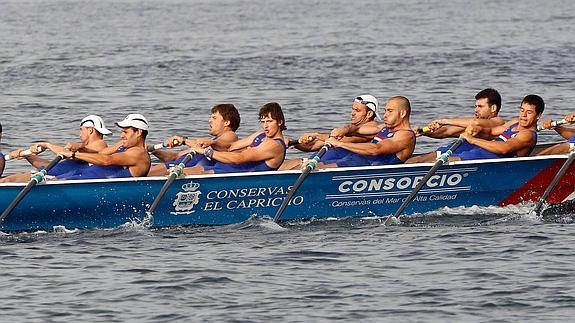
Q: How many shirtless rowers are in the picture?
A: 0